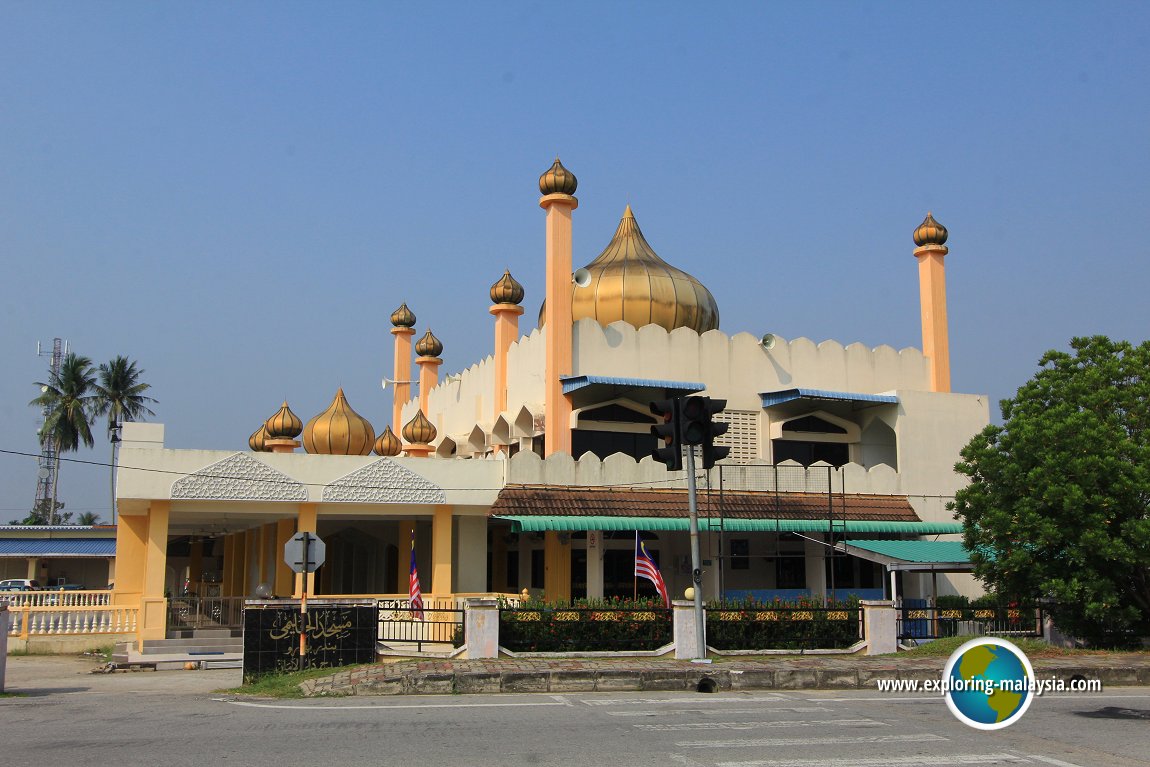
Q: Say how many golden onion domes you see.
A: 11